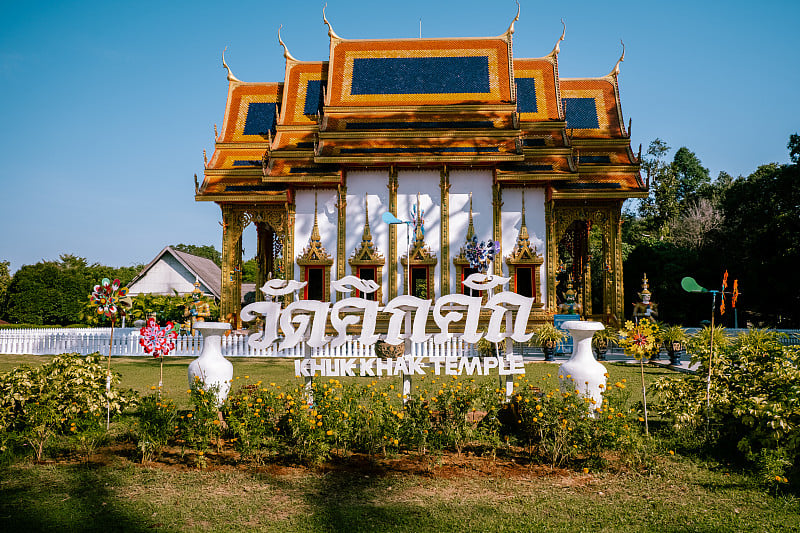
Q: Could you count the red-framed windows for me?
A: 5